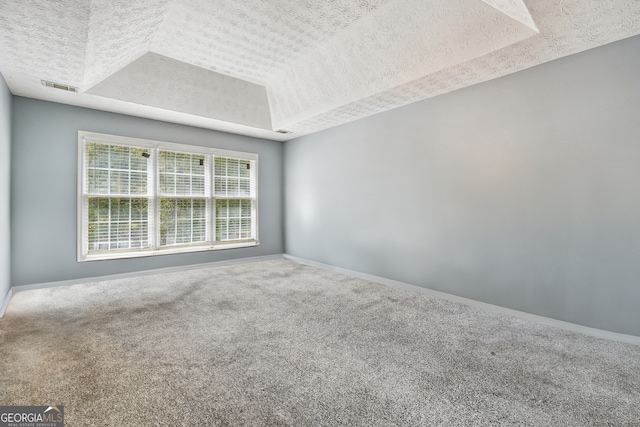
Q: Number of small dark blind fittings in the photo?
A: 3